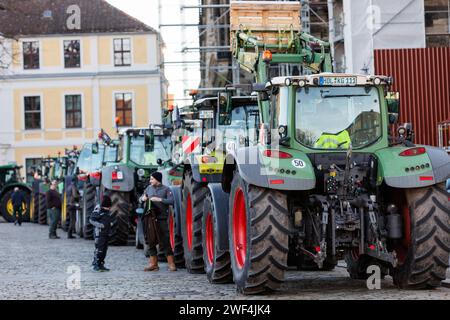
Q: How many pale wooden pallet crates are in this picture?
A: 1